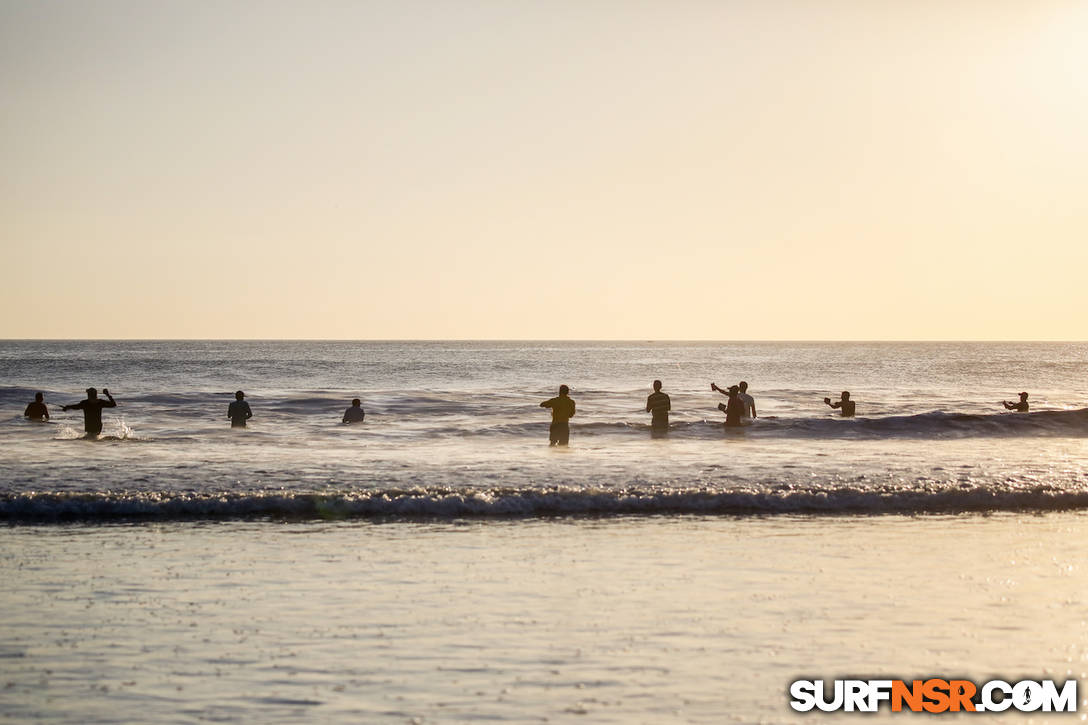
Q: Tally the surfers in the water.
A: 10